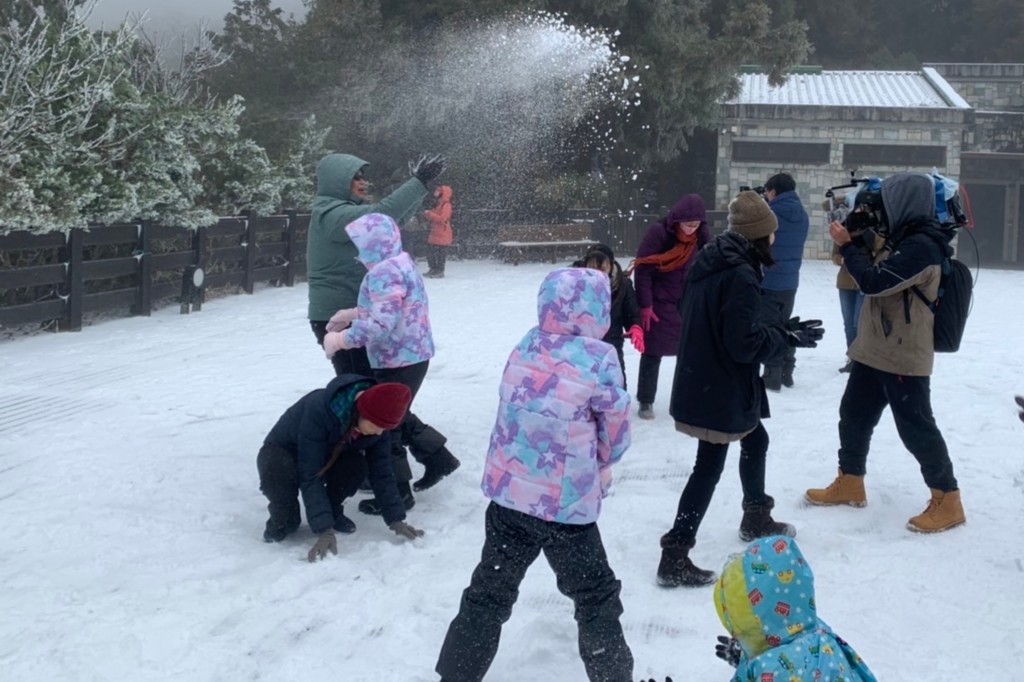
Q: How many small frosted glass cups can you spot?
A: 0